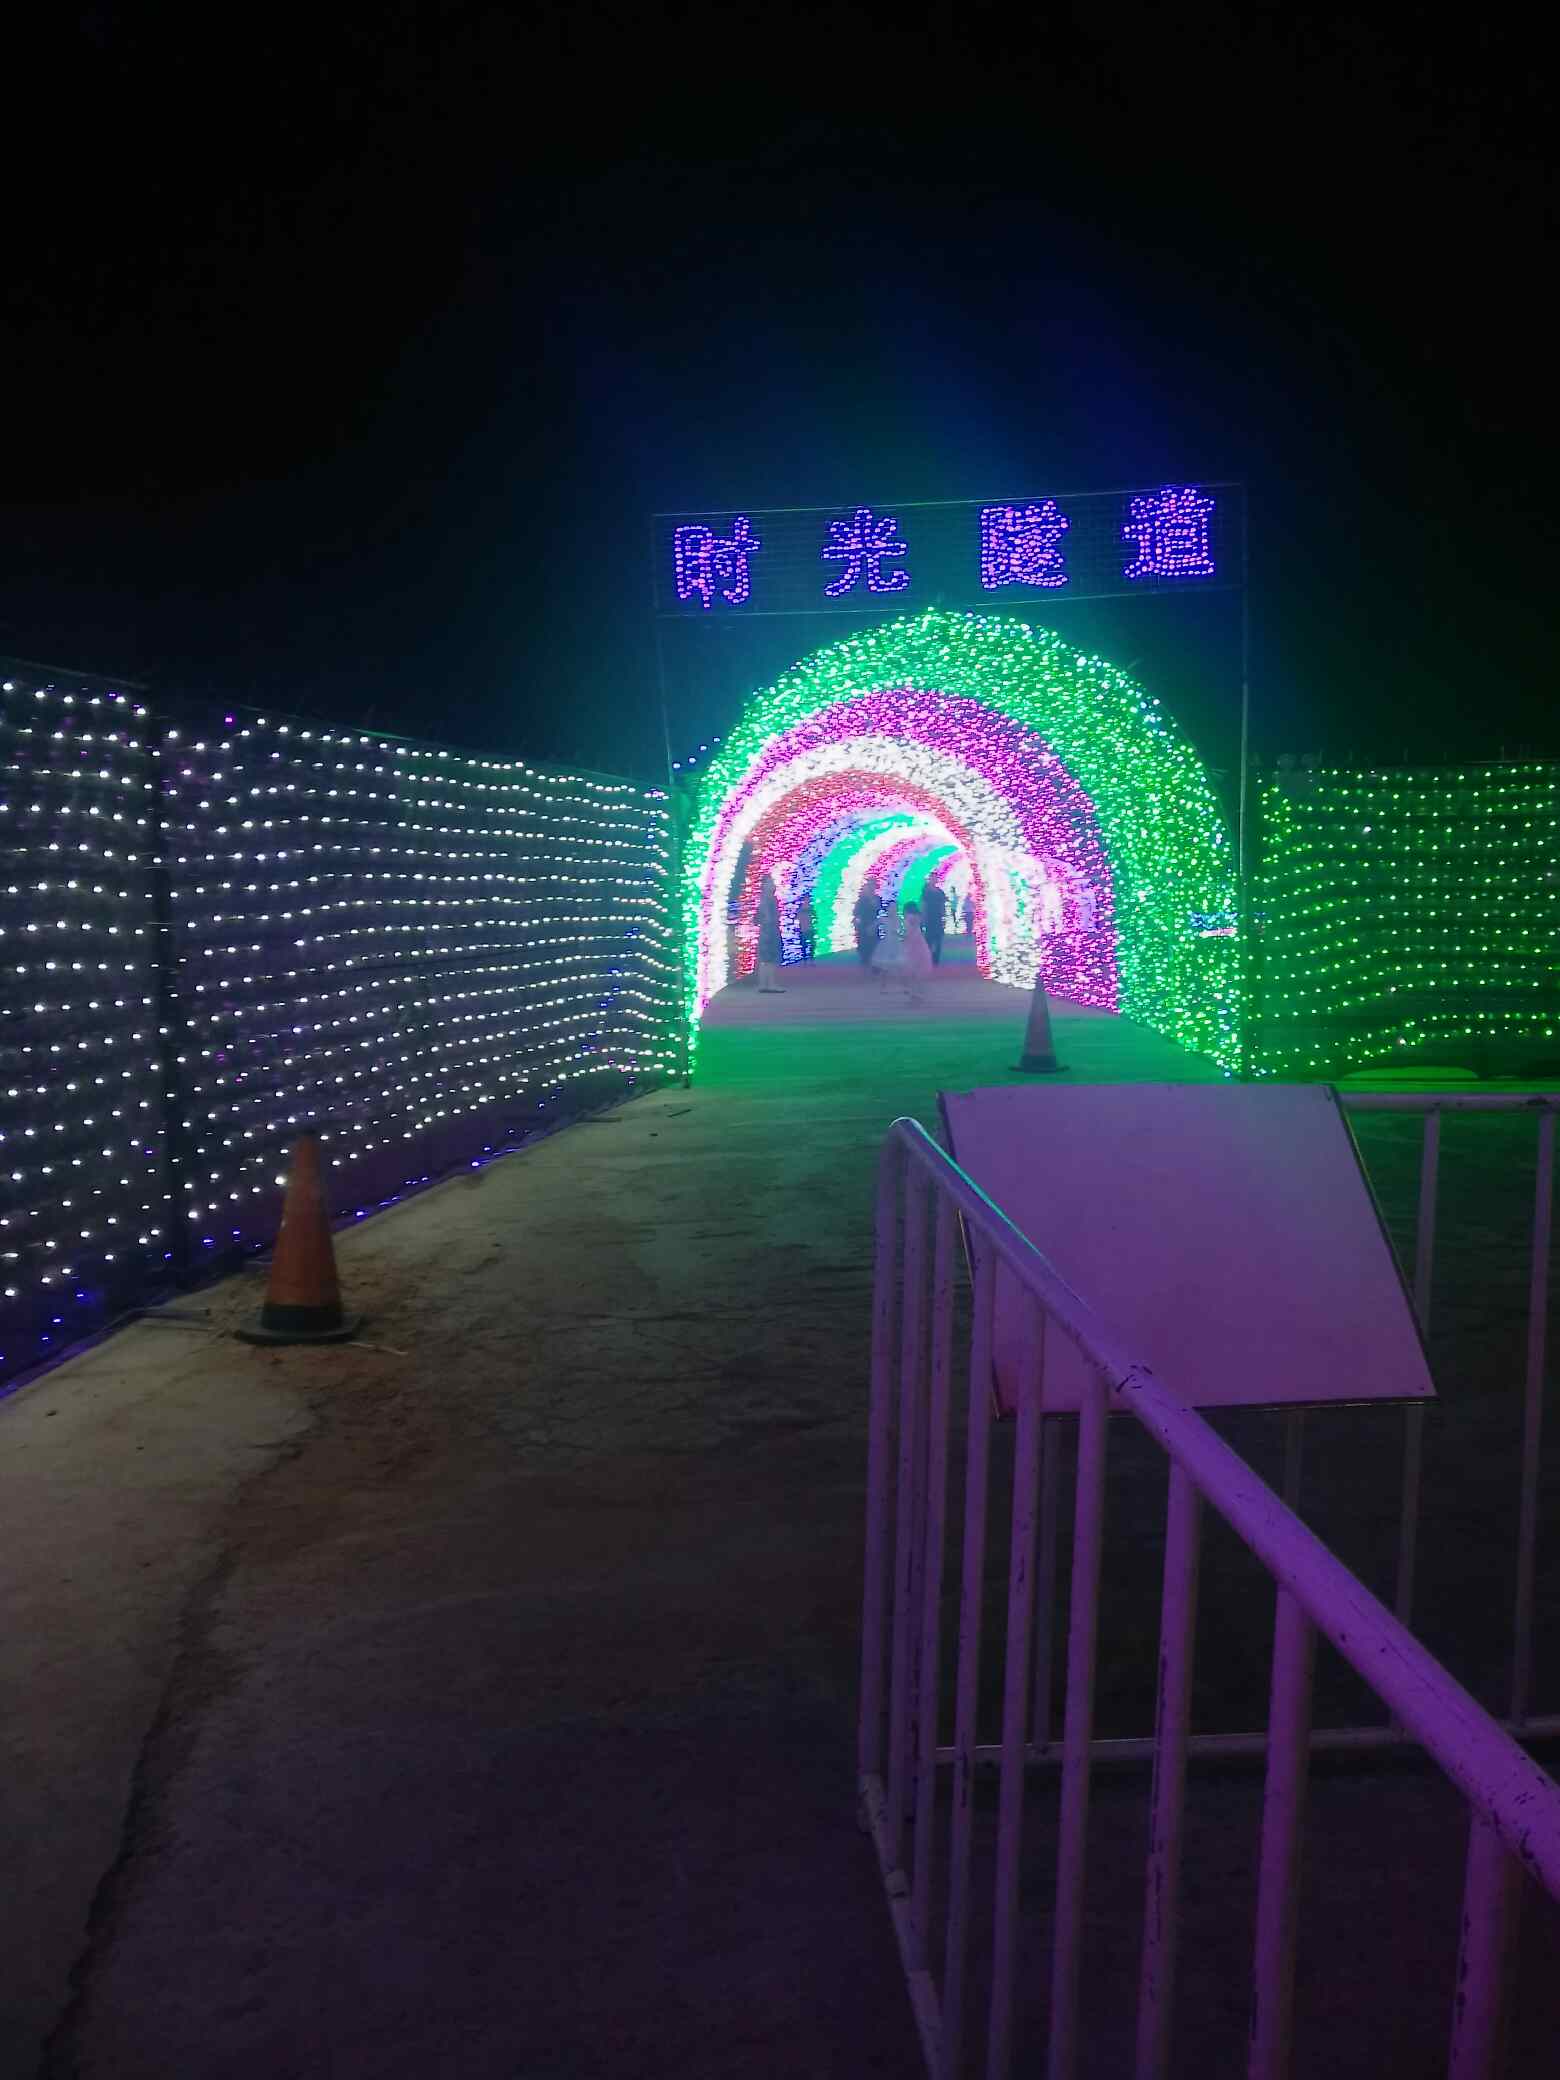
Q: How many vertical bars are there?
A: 13